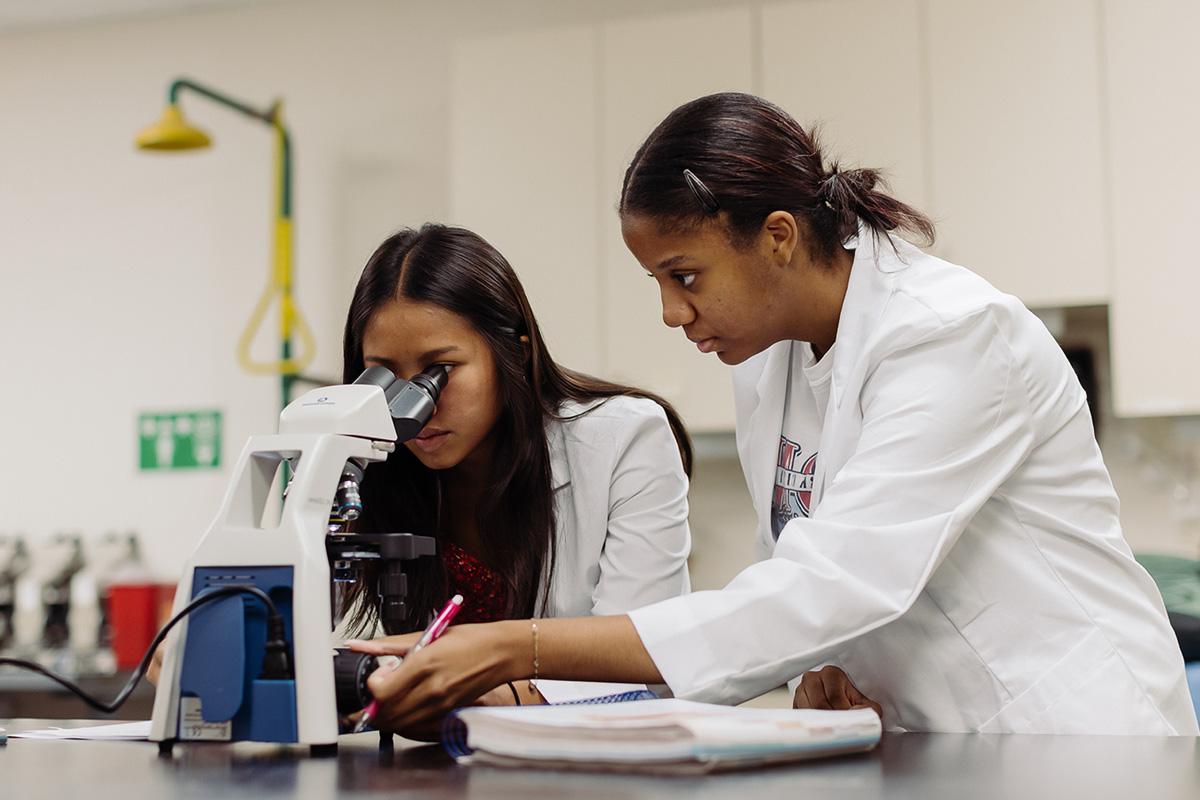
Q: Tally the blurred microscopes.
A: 3